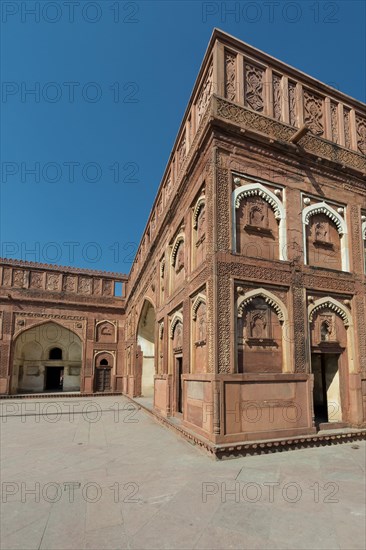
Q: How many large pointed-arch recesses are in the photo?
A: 2